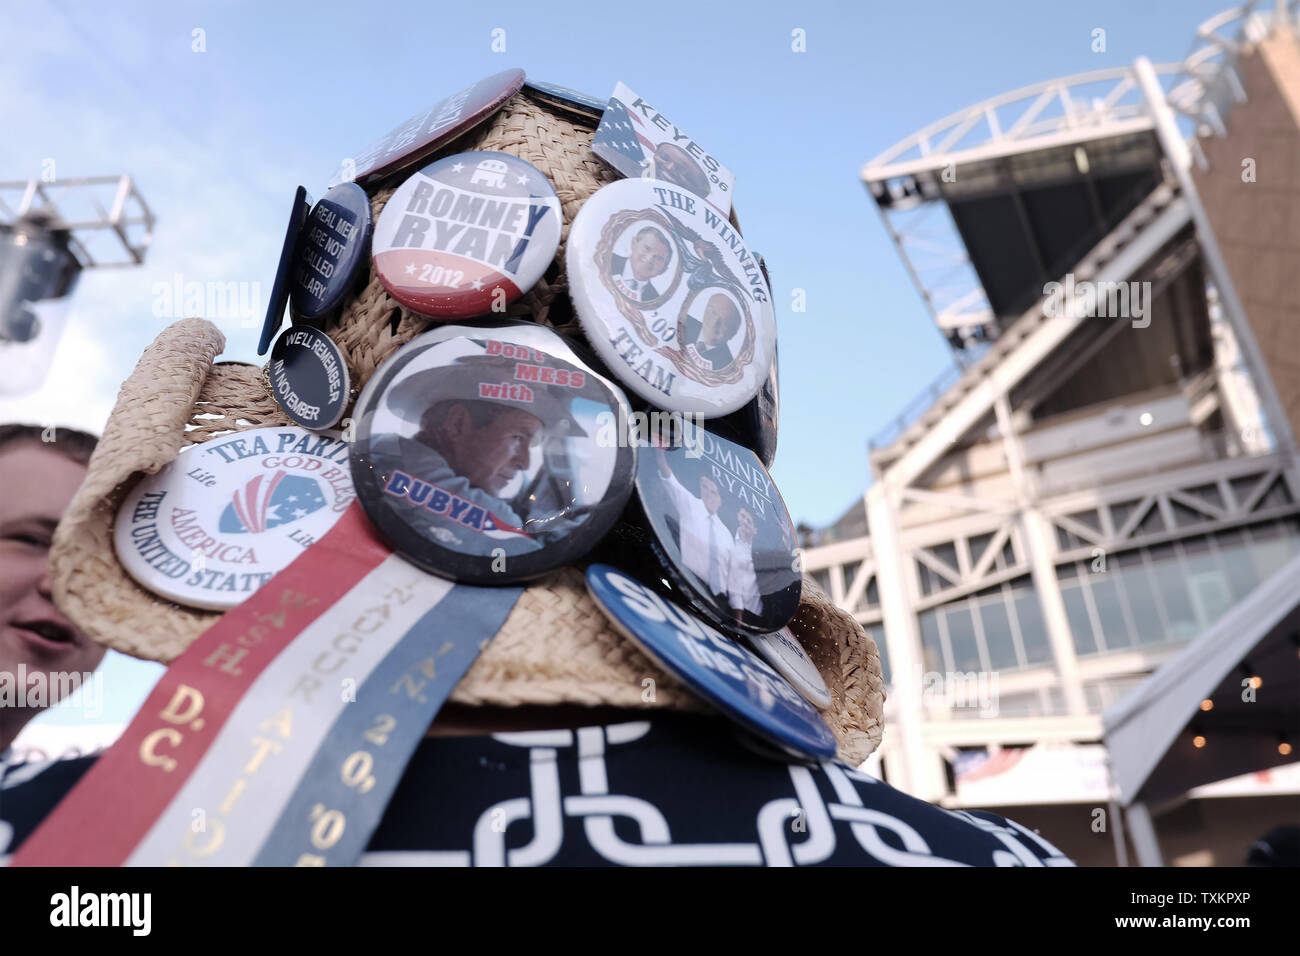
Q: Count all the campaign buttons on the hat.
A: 14